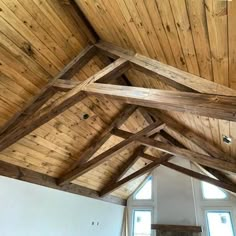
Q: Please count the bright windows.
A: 4